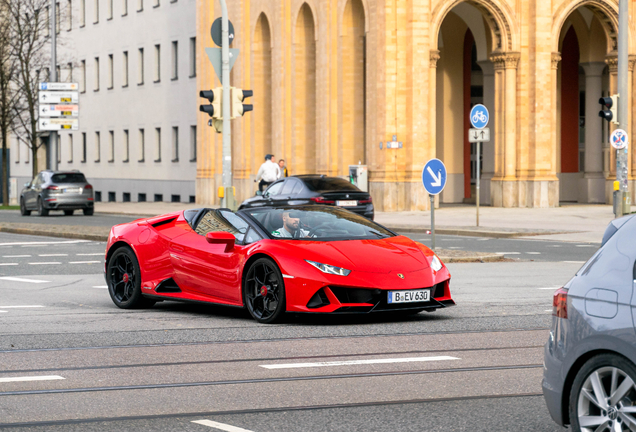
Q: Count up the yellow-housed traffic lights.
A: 3